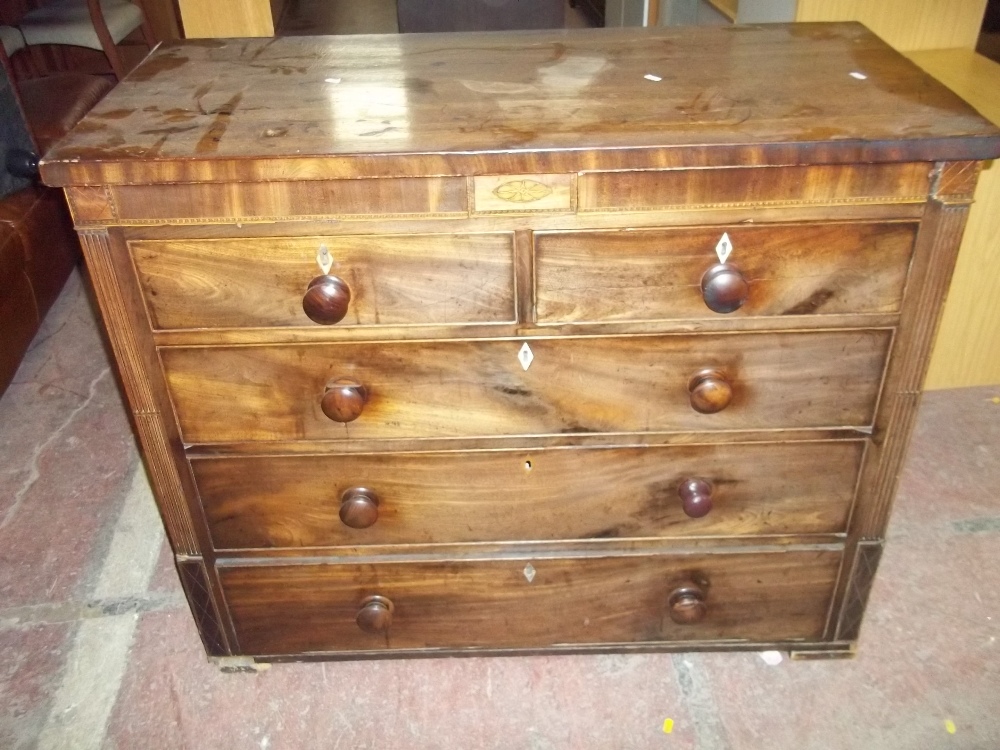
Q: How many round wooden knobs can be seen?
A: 8